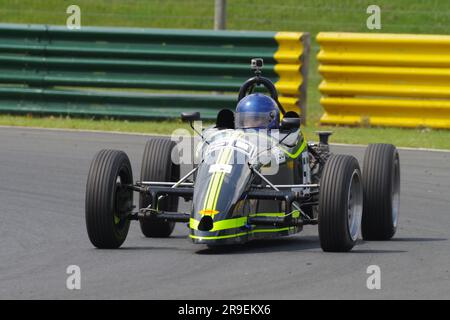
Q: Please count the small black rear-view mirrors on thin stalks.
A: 2